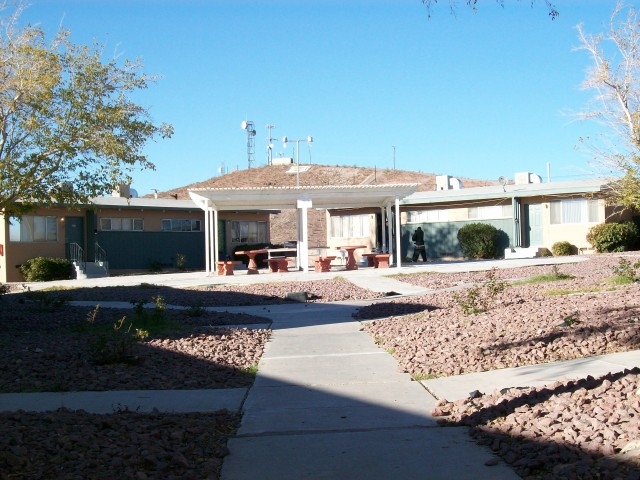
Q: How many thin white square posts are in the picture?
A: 6